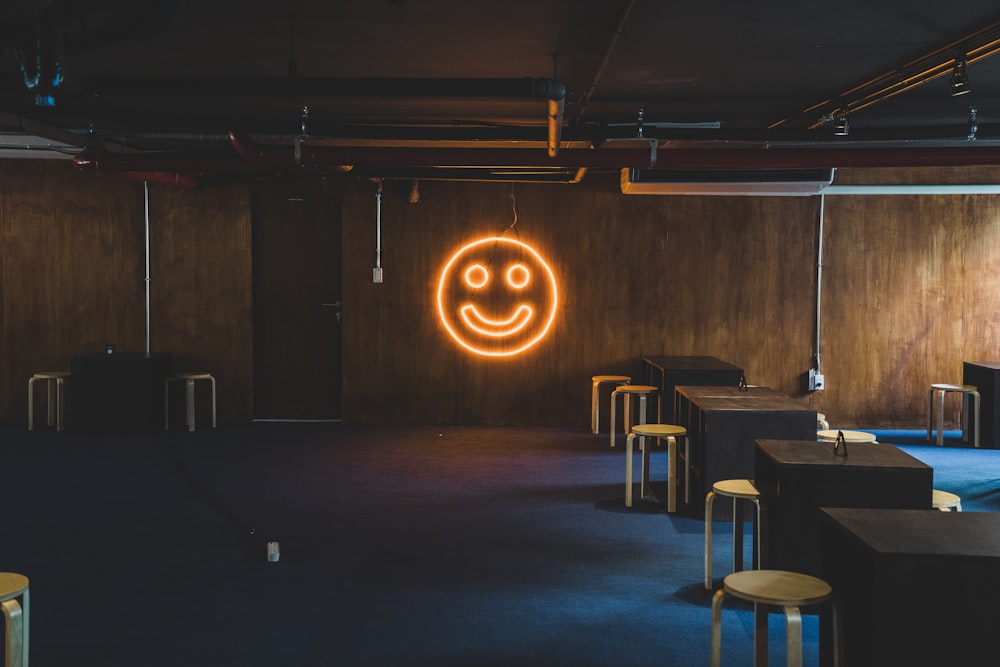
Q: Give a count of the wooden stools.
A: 12